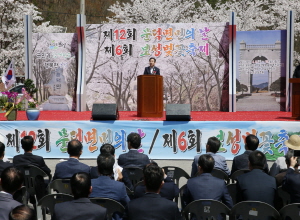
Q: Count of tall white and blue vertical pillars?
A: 4